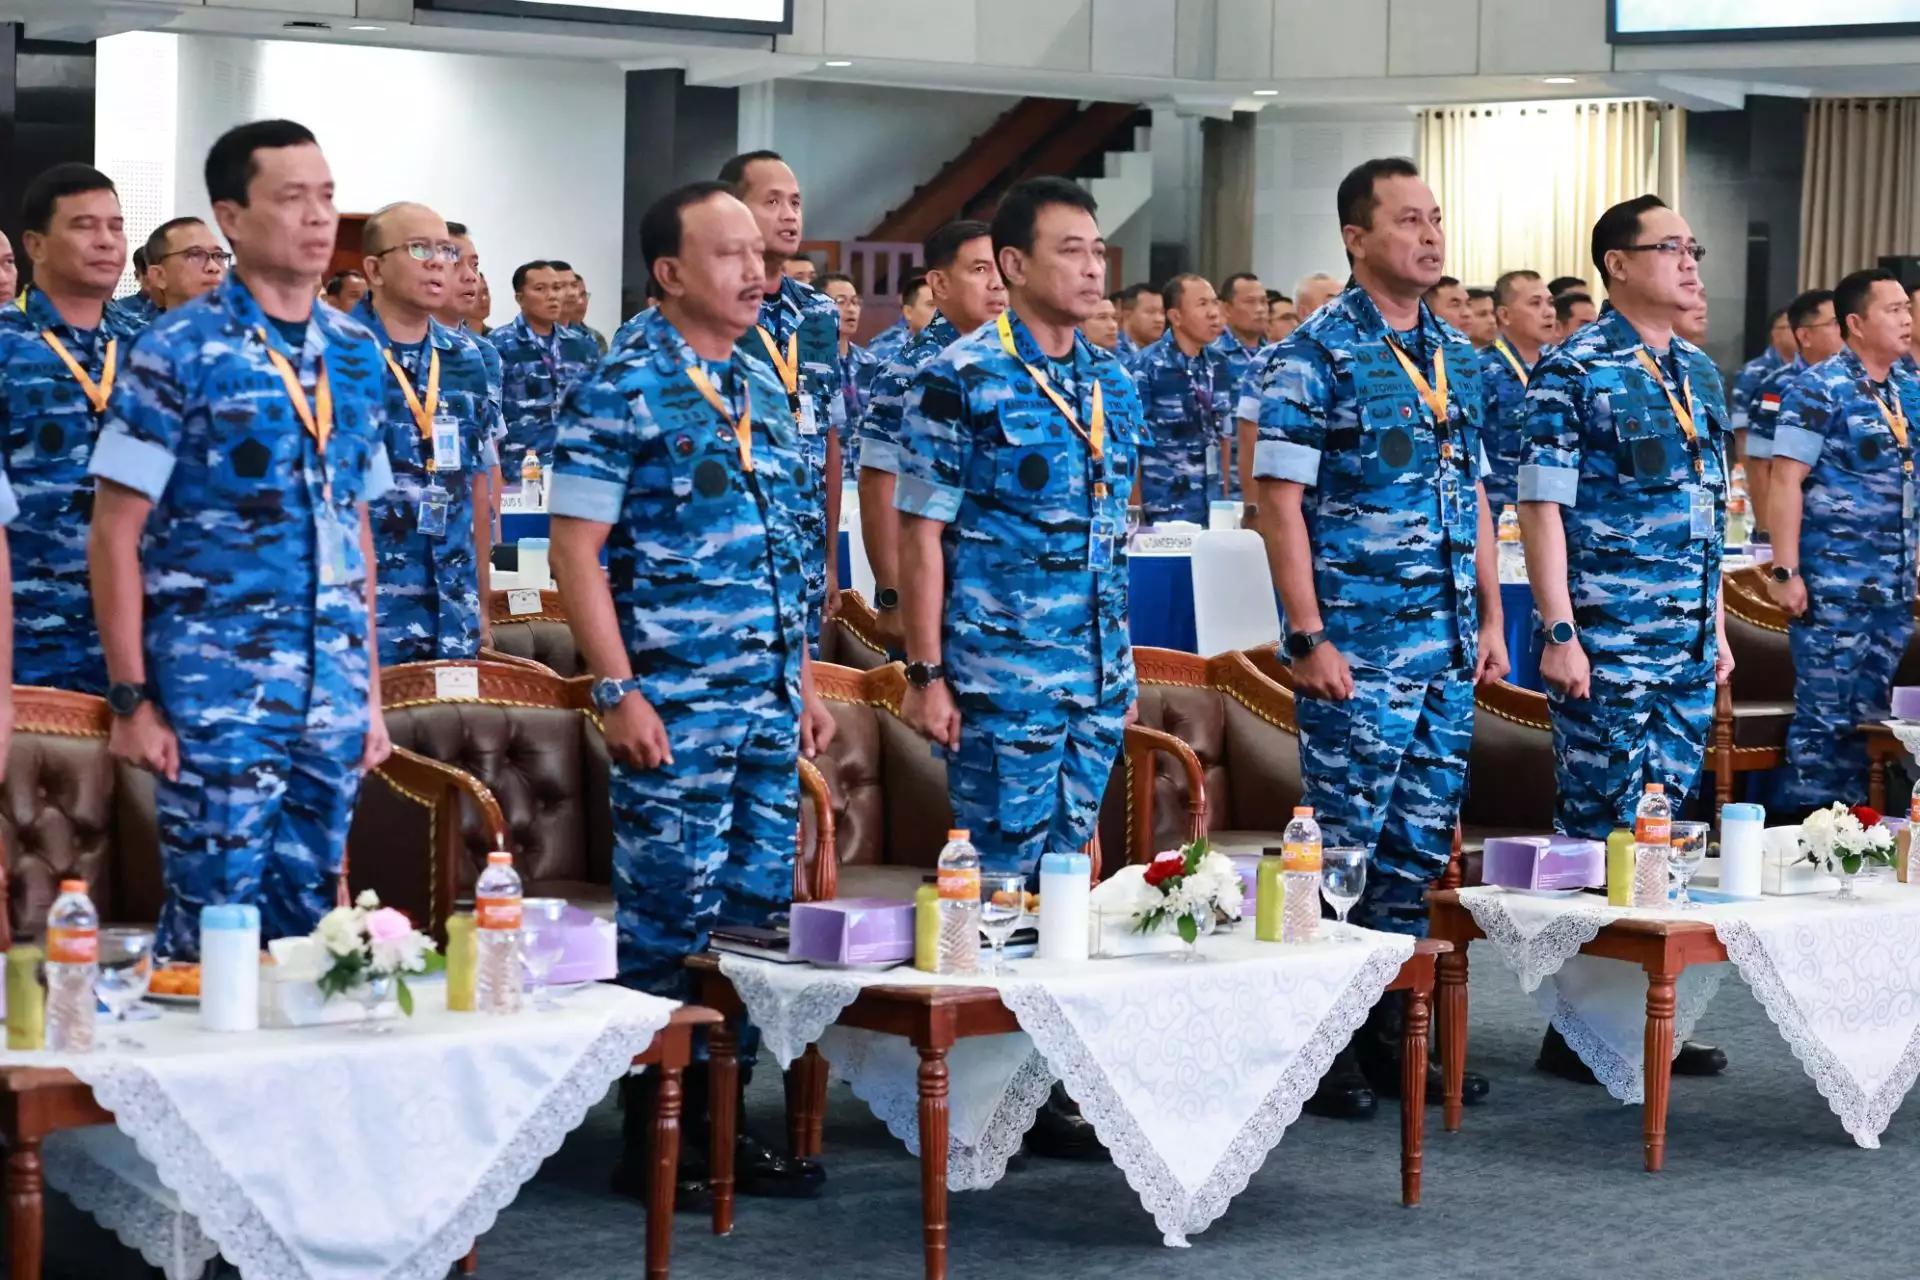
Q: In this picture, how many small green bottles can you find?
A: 5